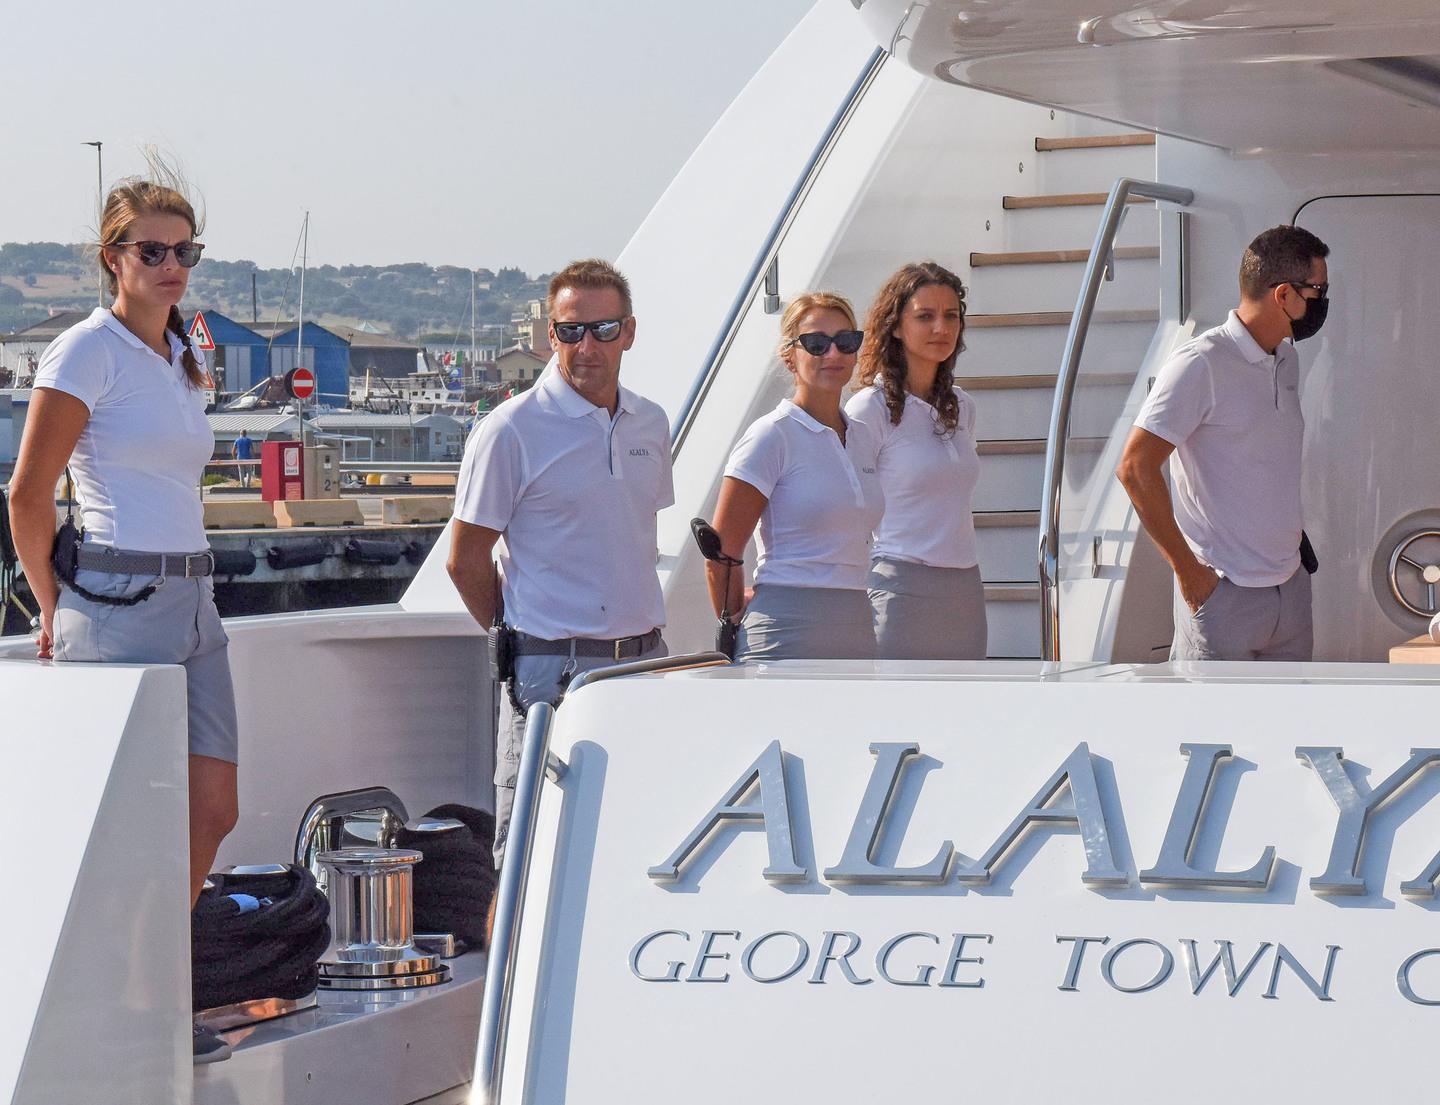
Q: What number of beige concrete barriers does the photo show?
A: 3